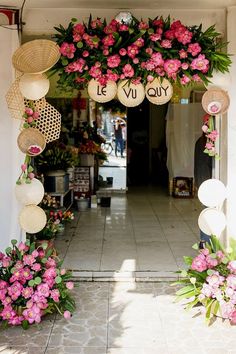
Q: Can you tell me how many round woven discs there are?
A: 11